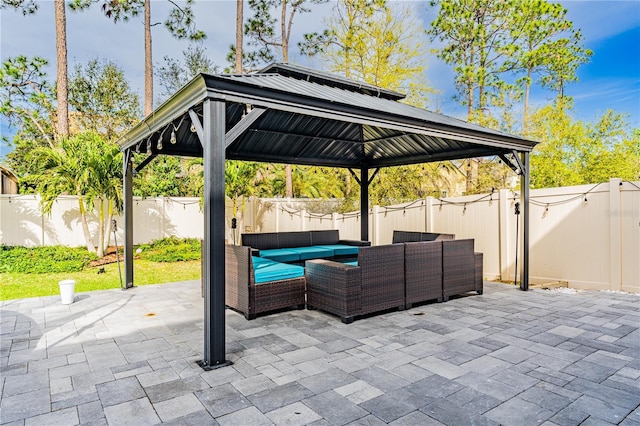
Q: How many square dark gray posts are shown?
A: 4